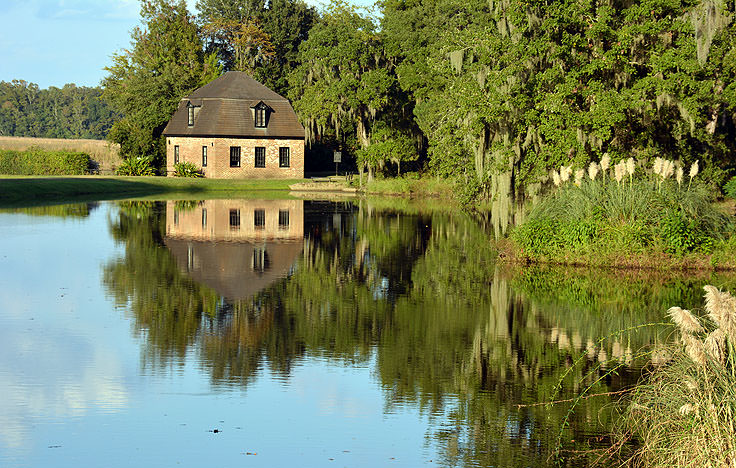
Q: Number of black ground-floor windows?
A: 5